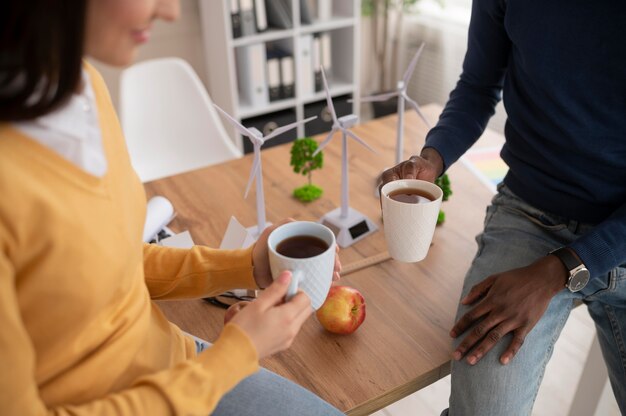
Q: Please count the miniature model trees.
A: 2